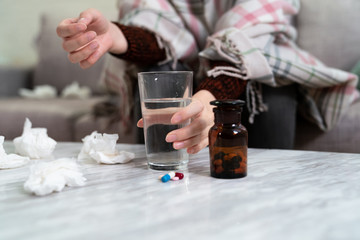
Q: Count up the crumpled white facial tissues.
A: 6